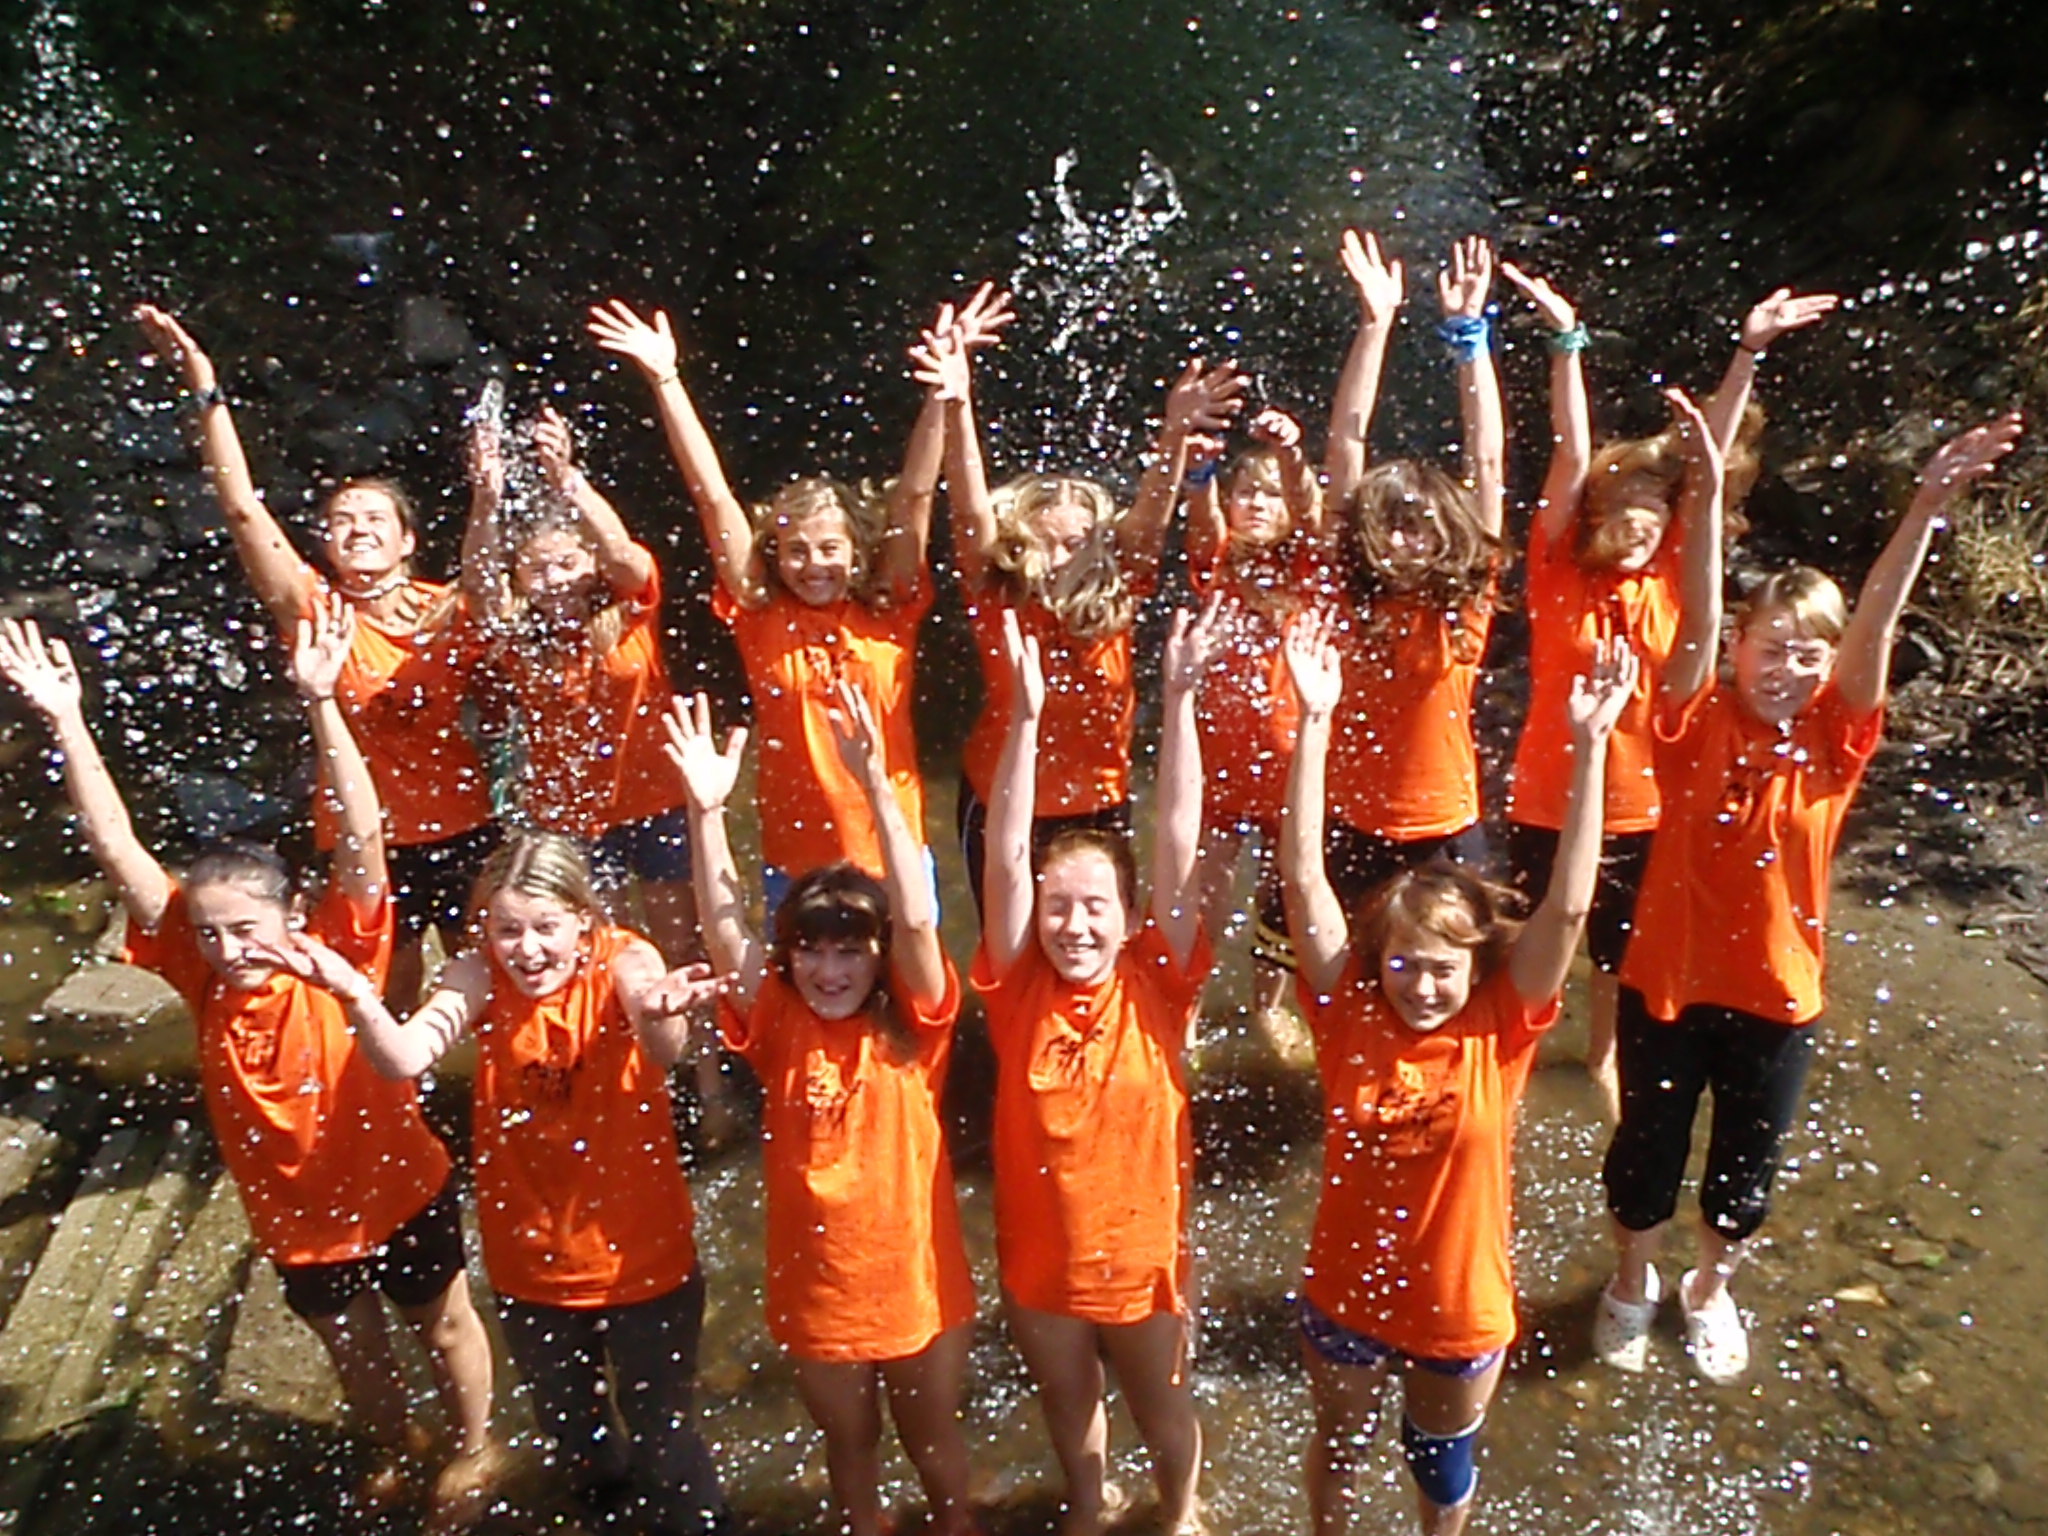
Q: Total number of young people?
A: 13